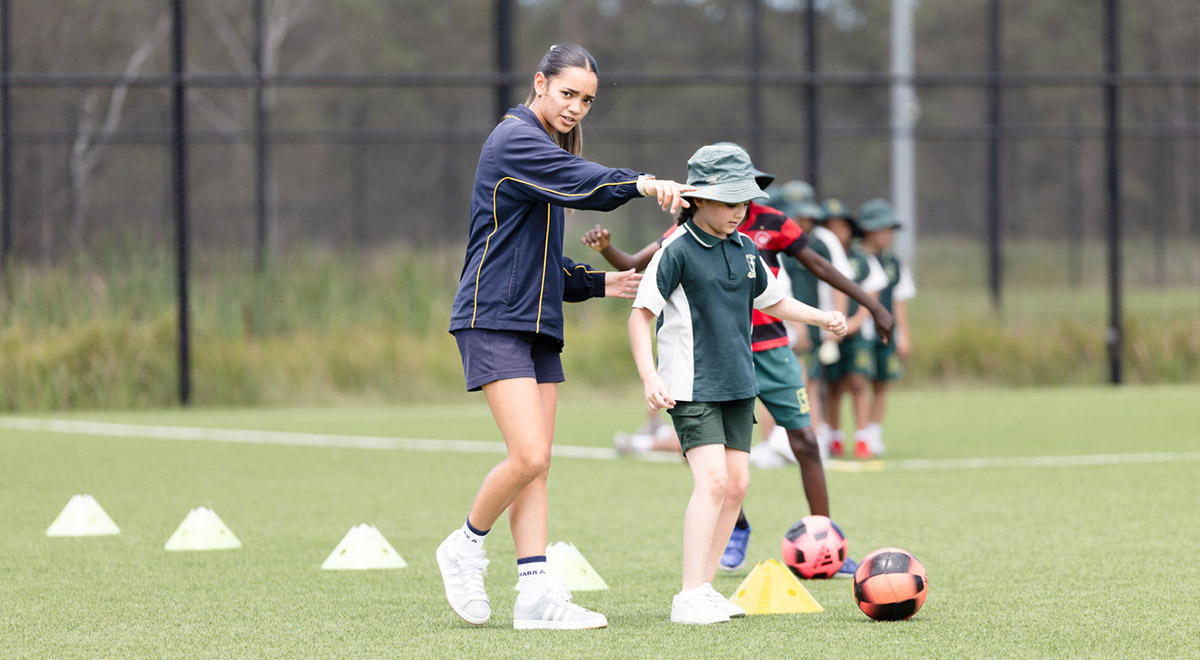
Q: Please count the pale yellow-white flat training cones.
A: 4